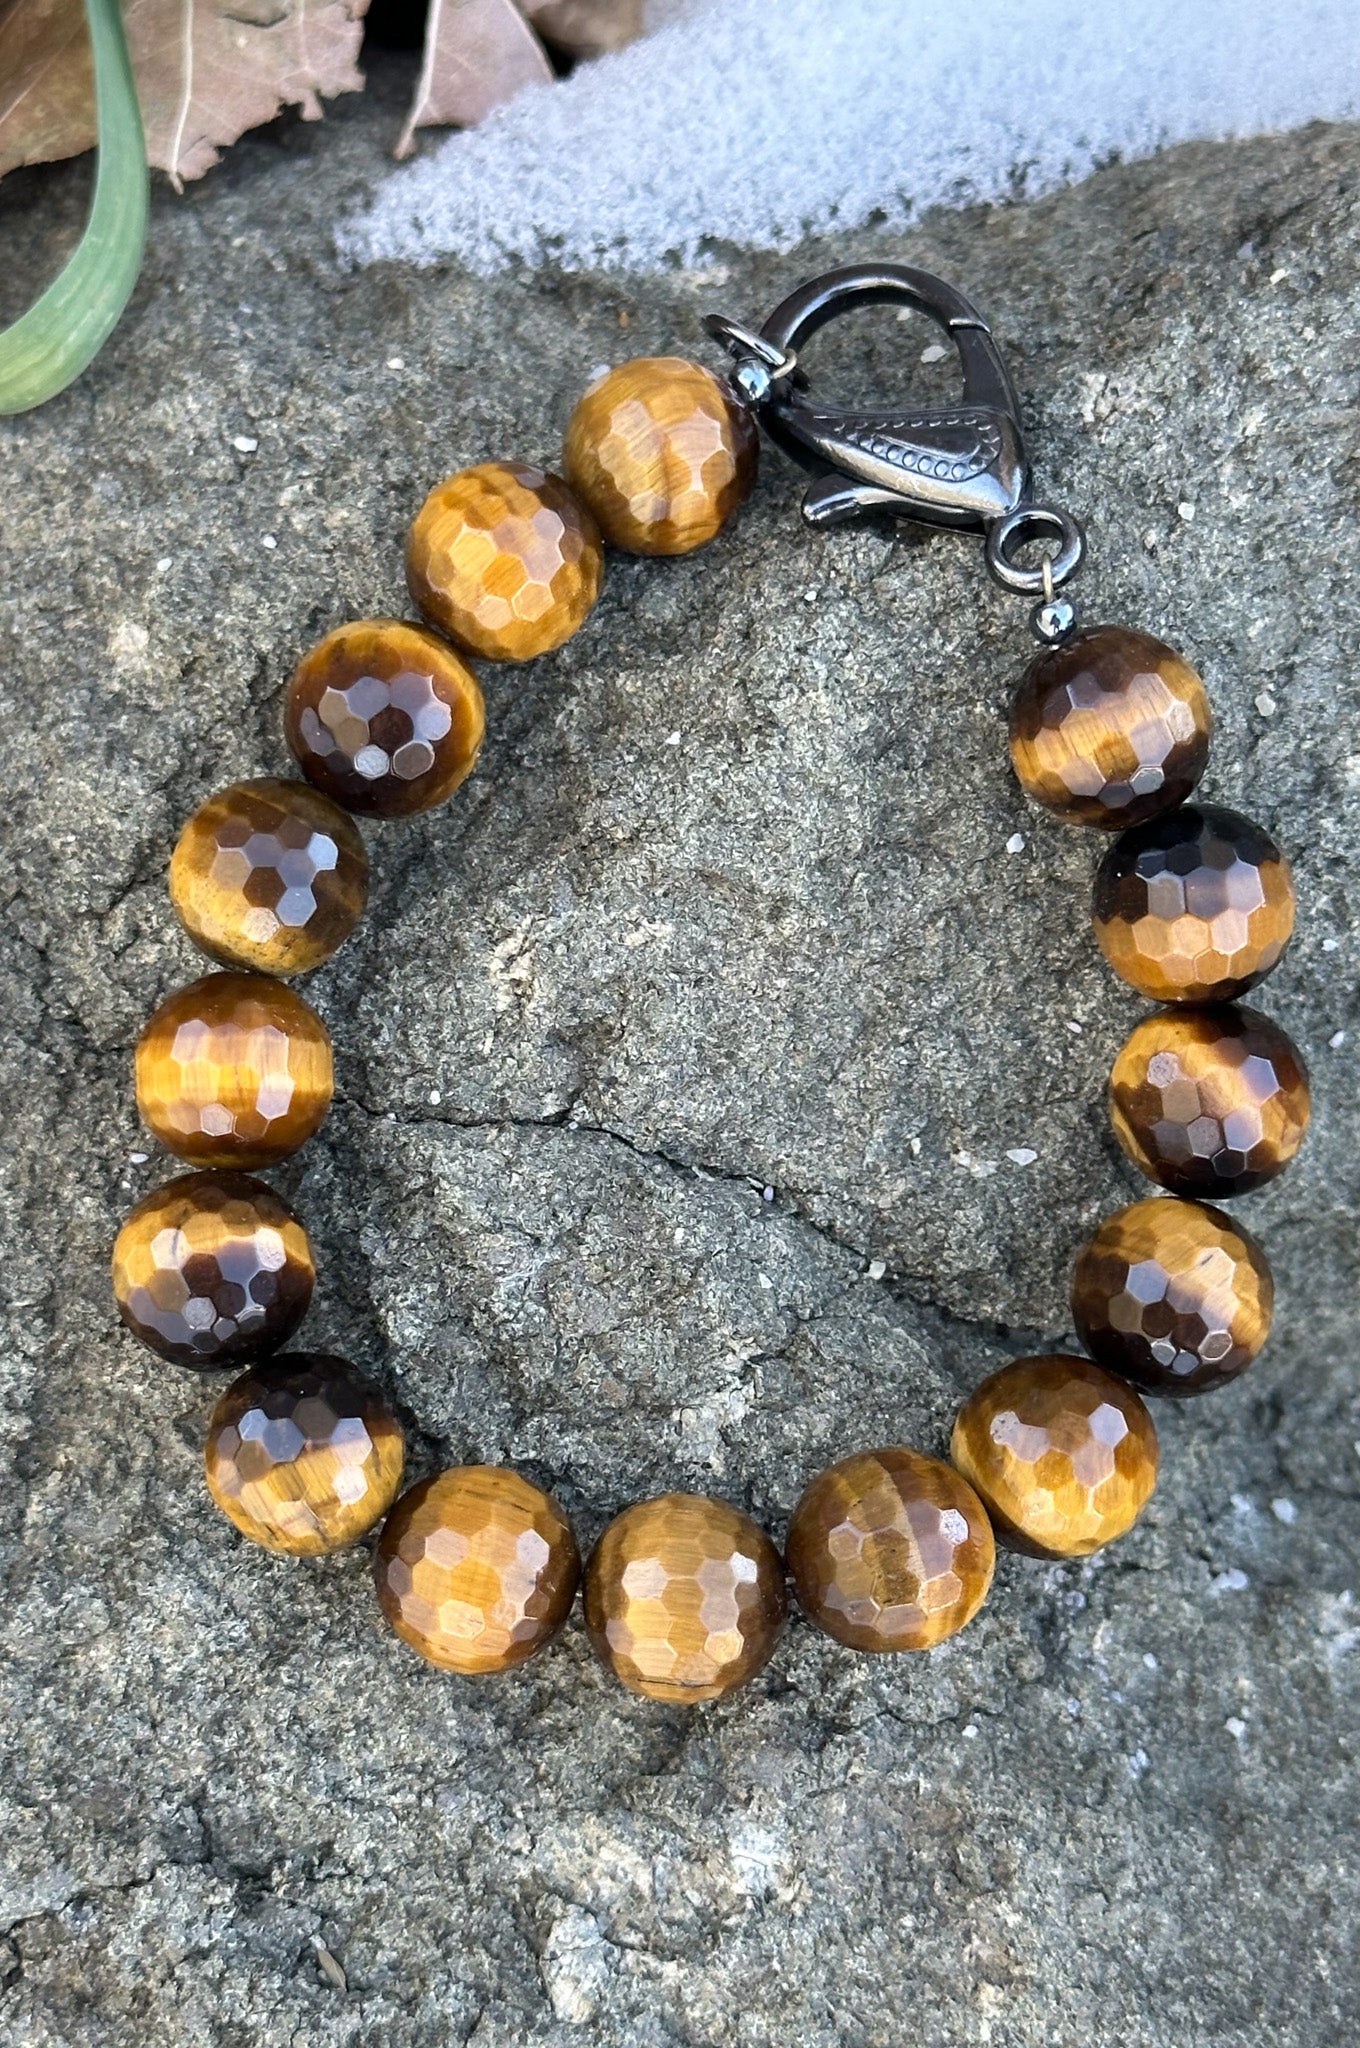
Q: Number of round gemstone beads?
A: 15